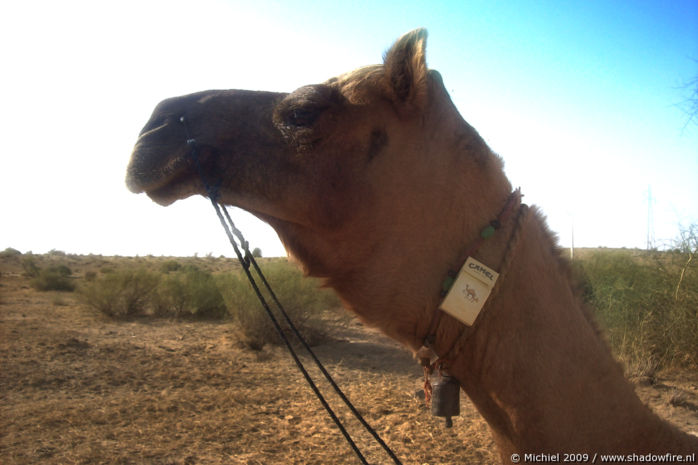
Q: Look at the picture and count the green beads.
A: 2